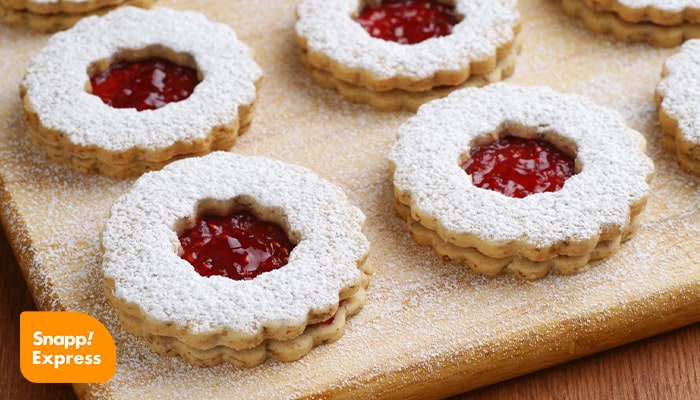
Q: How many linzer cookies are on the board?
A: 7